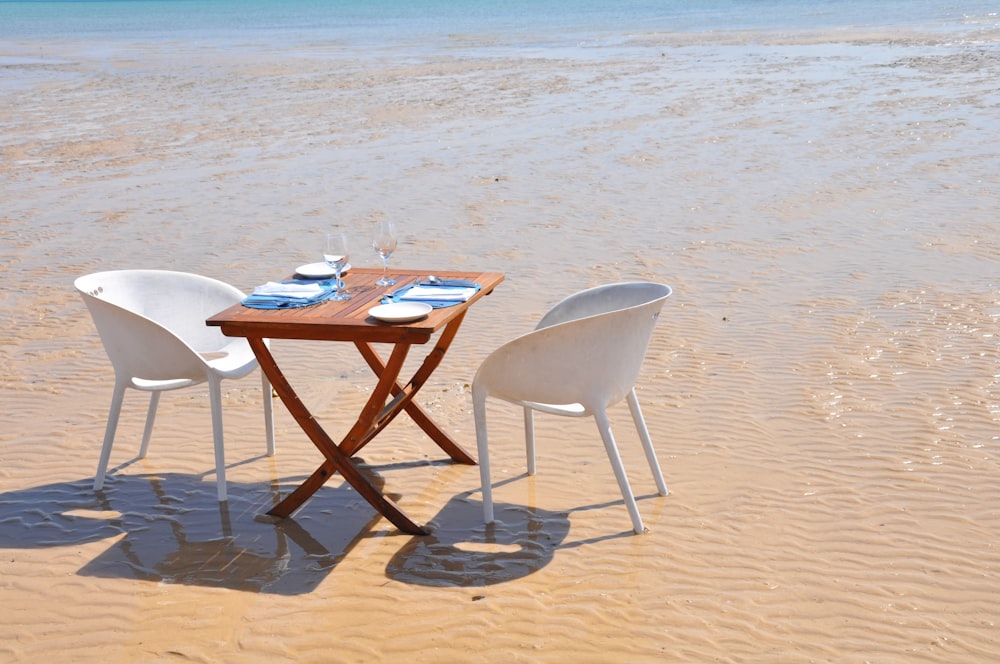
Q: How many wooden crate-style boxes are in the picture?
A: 0